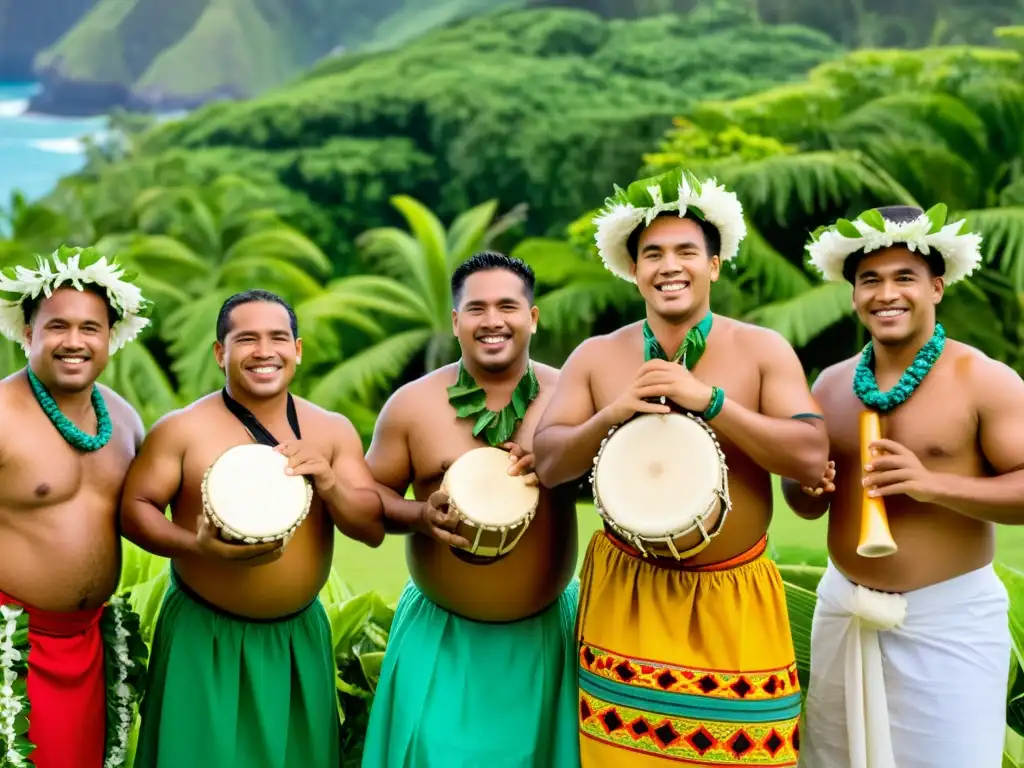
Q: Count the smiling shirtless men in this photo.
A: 5